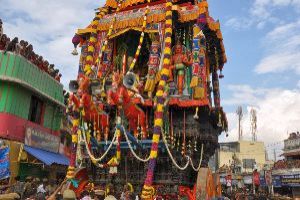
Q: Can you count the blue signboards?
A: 2